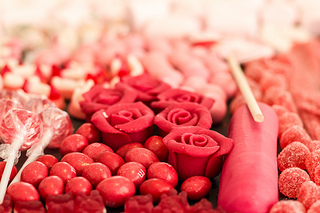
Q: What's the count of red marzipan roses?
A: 6